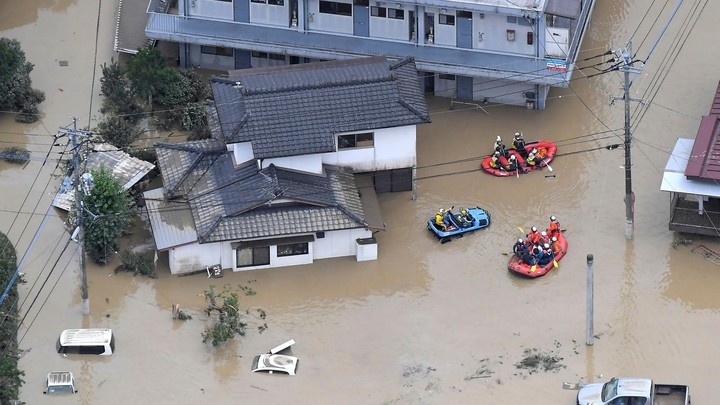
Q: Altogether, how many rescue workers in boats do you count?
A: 14